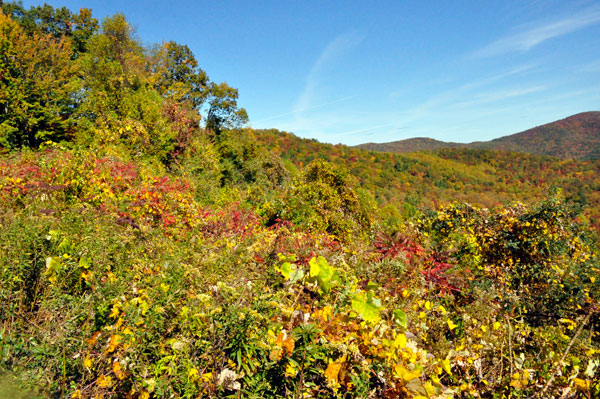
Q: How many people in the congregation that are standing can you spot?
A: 0